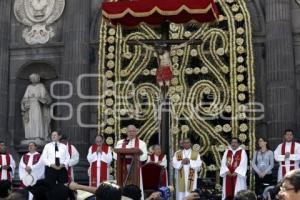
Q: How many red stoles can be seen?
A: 8